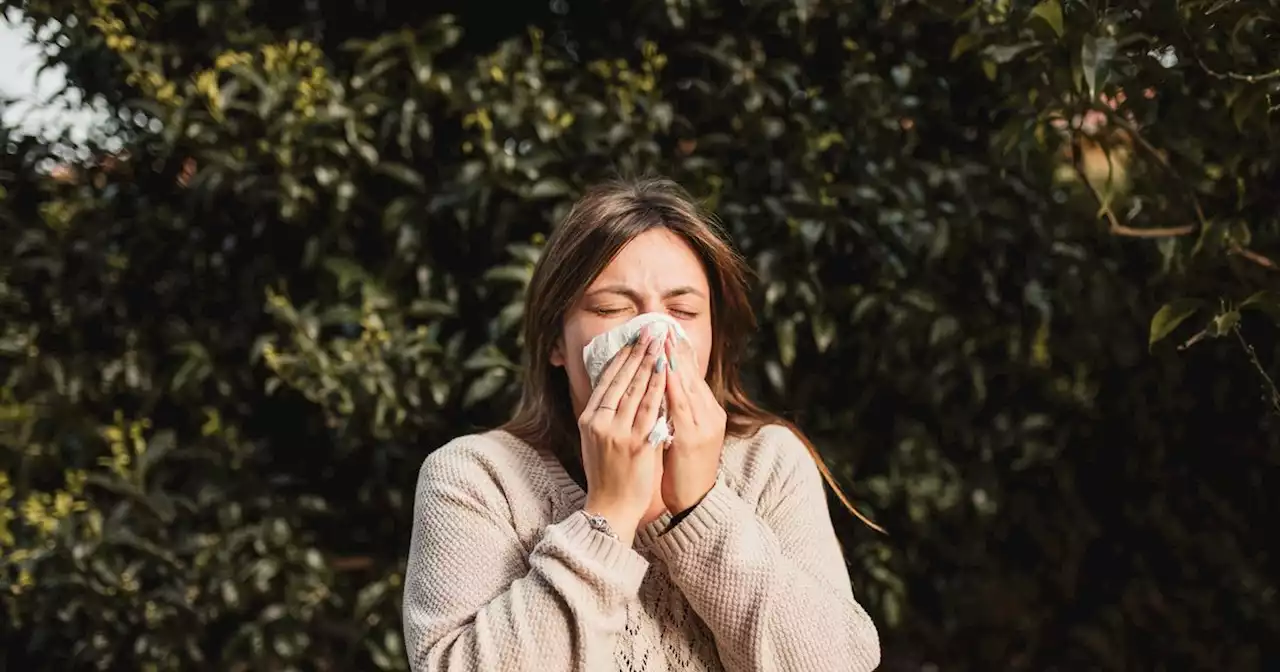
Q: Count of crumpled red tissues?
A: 0